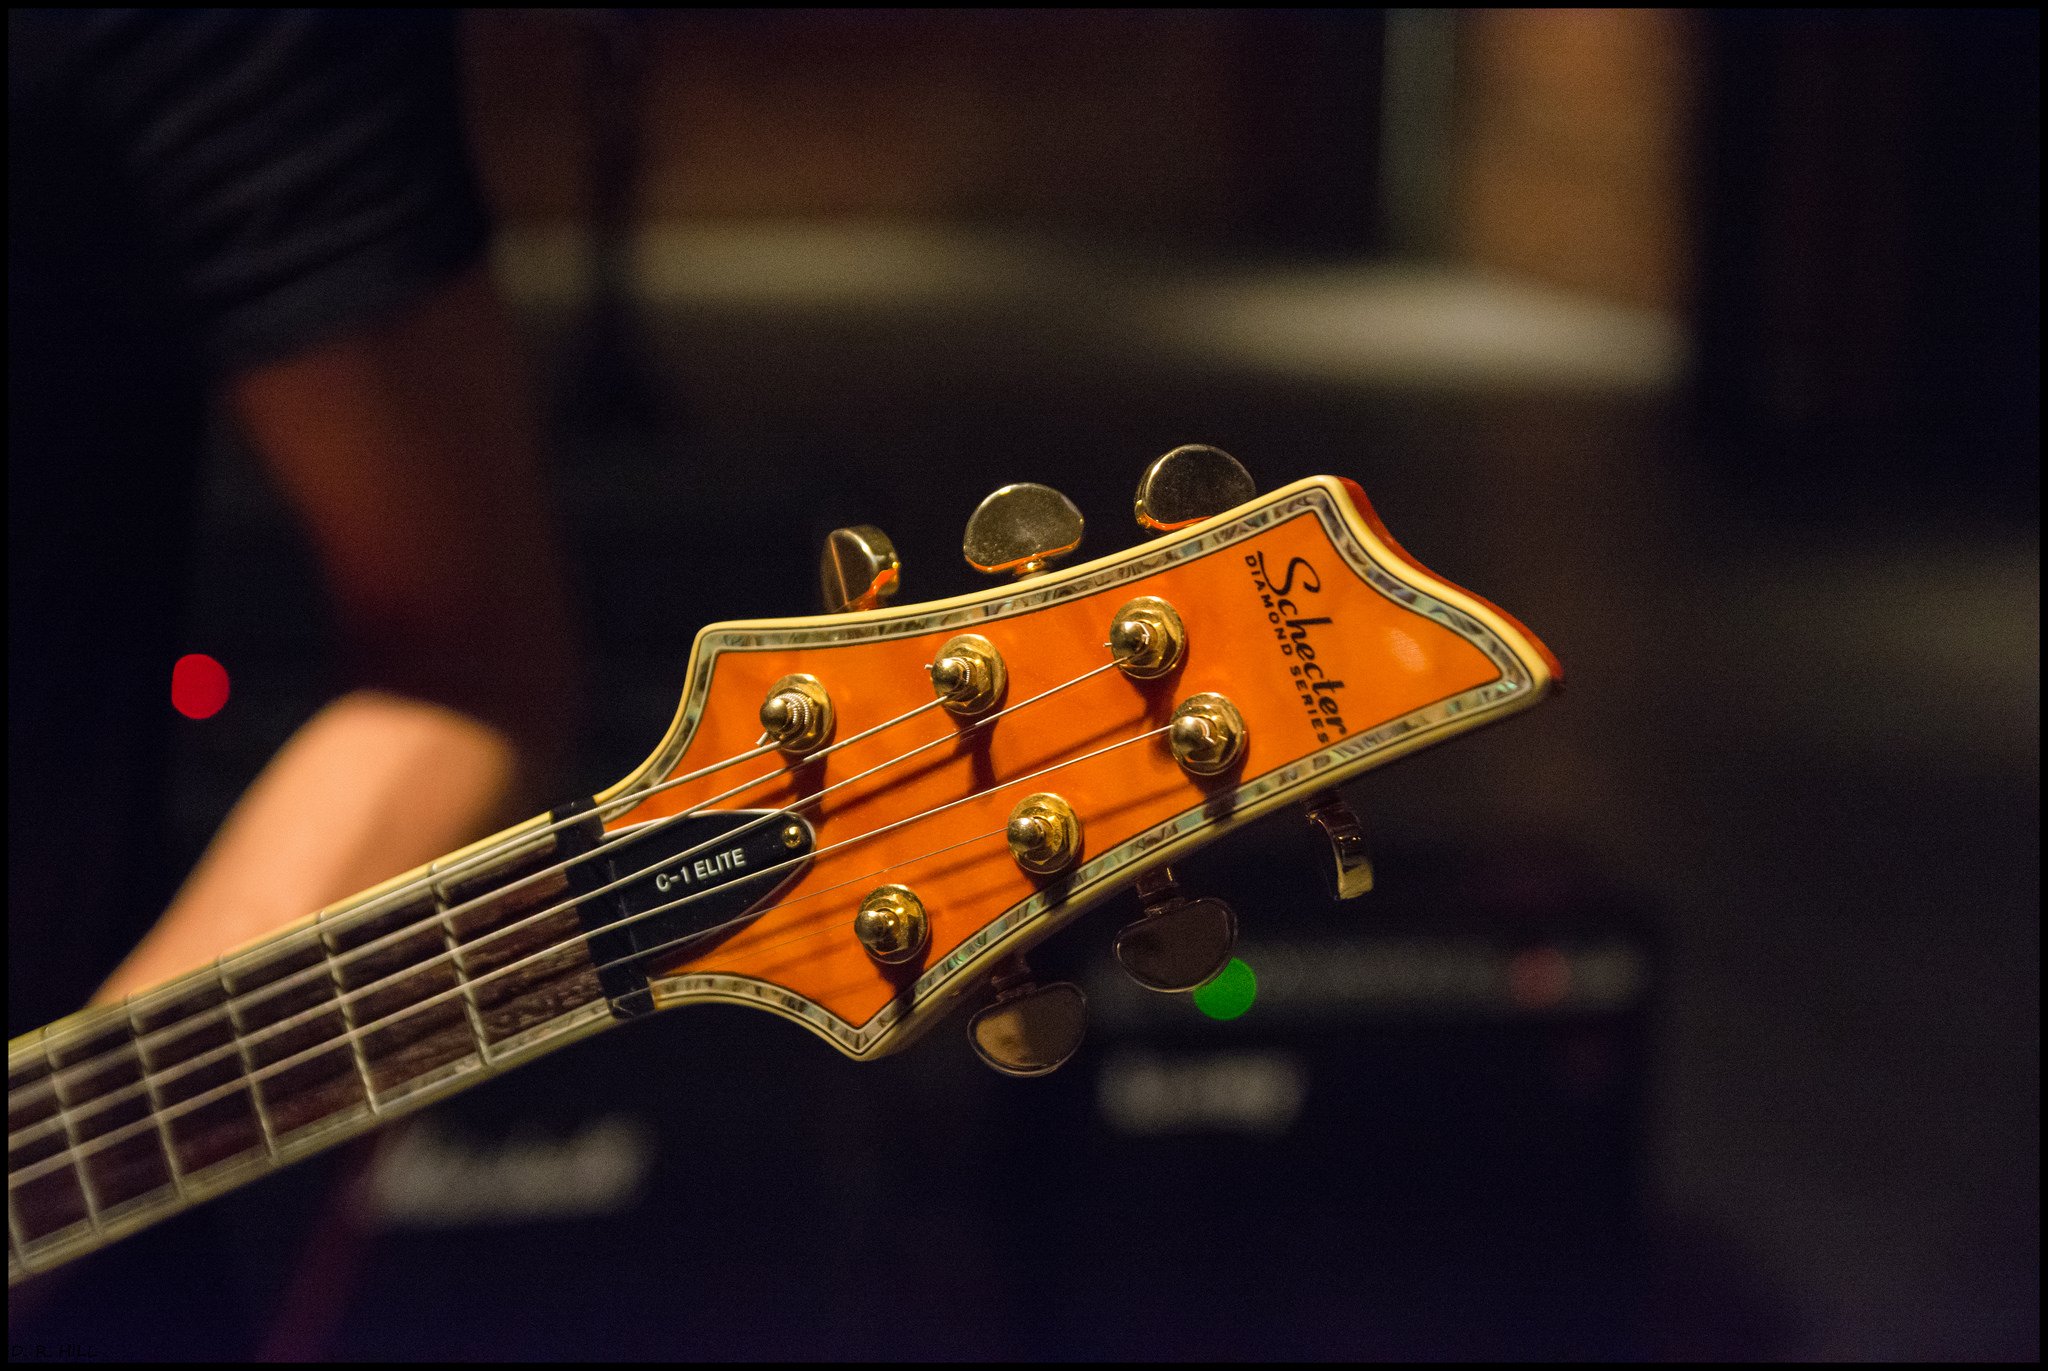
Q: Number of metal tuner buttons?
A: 6